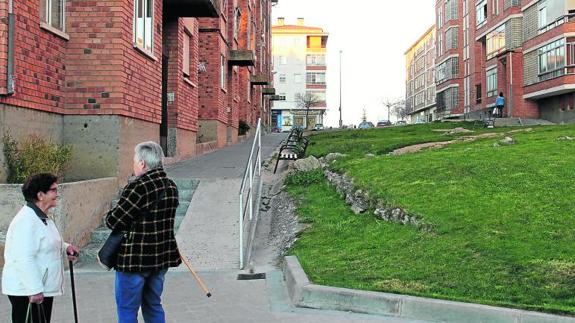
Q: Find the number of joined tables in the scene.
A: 0